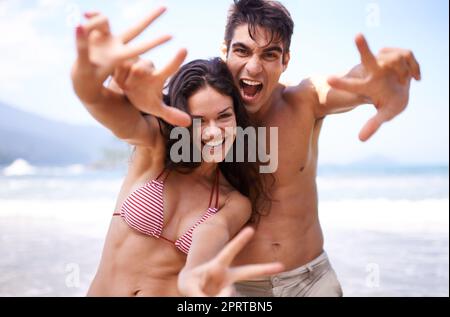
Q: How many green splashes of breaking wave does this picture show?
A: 0